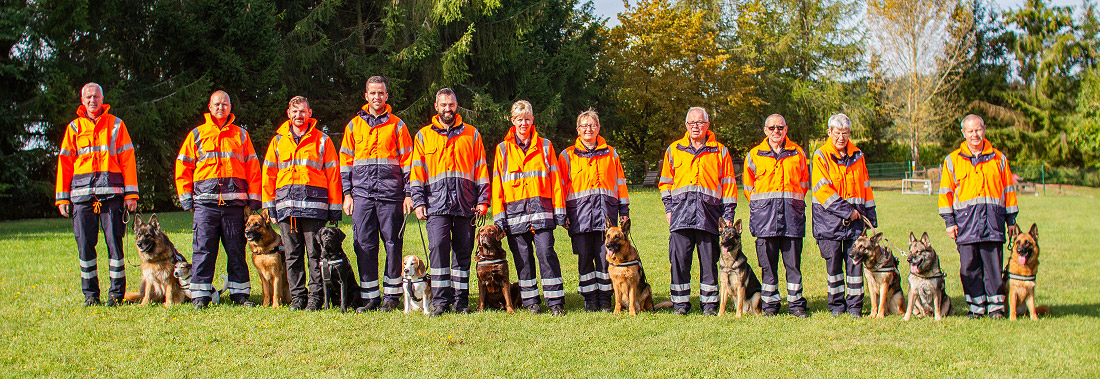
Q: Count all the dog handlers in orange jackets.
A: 11